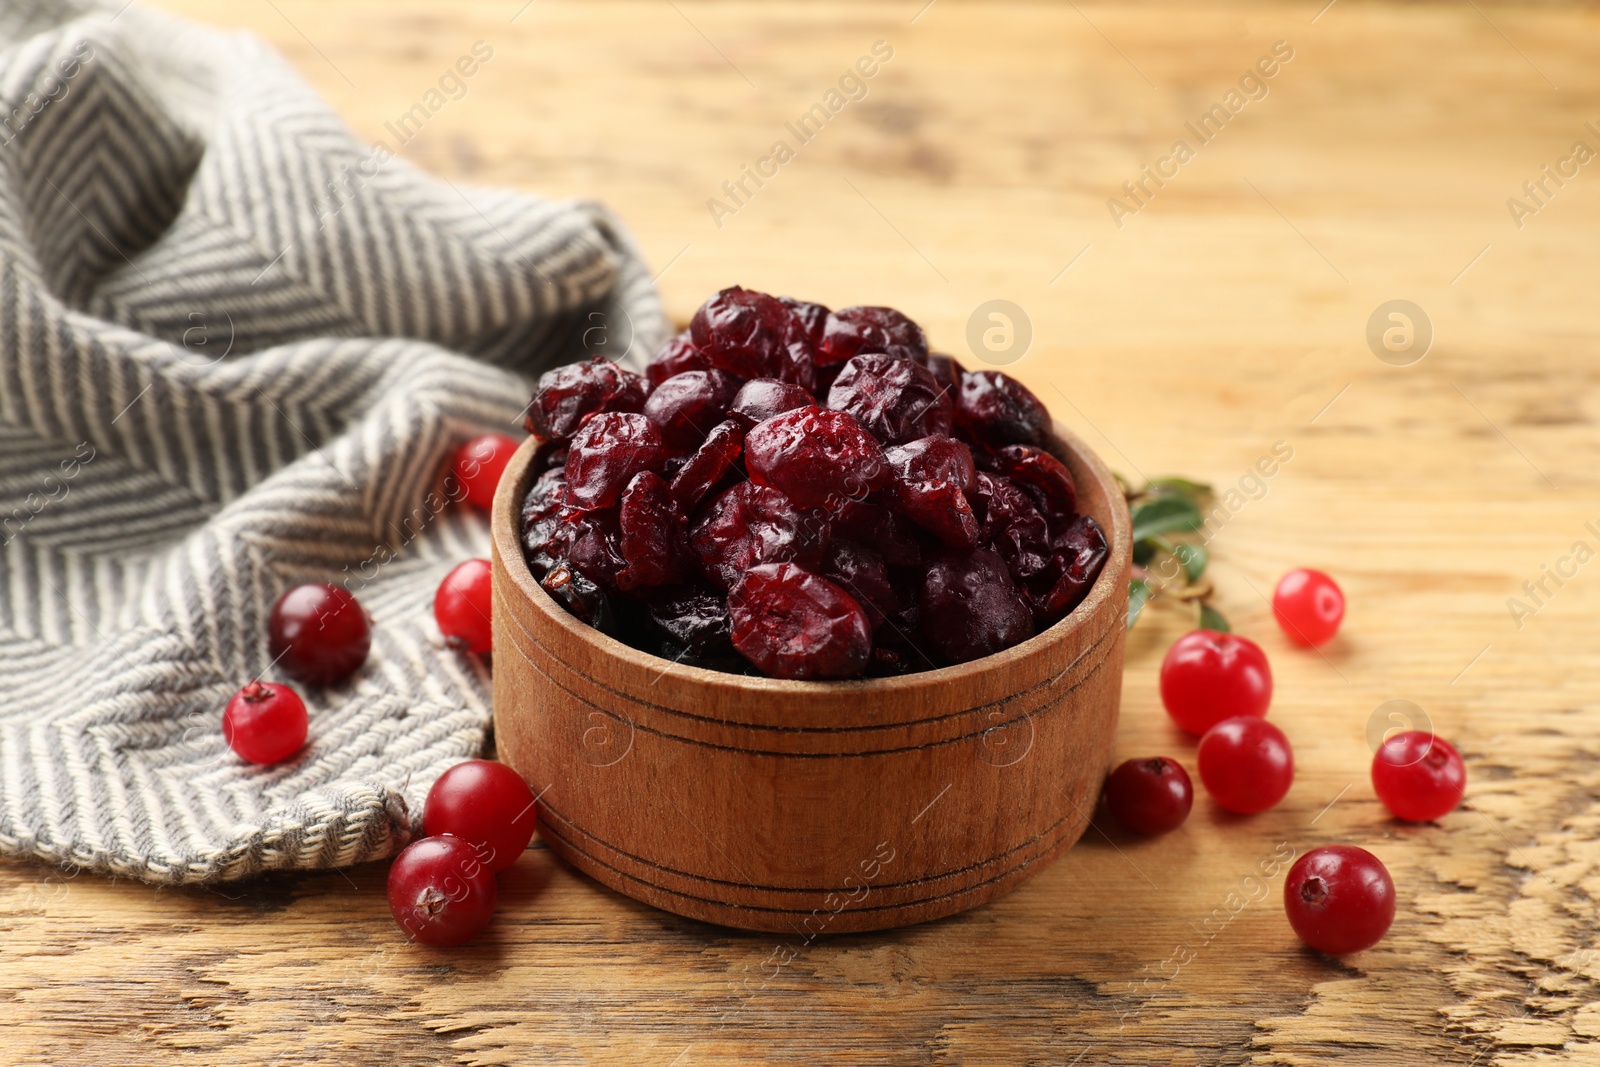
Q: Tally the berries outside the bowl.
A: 12